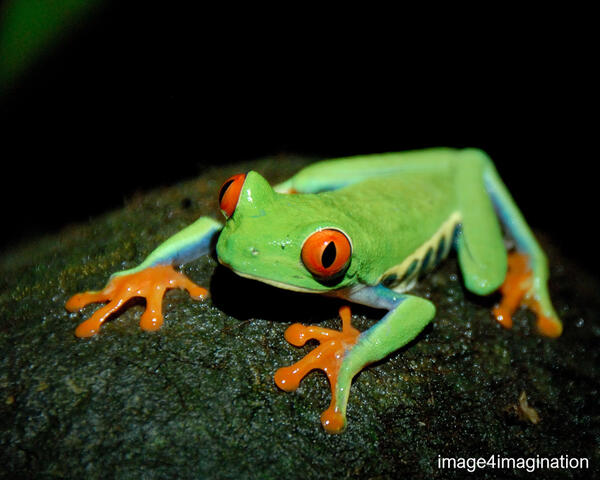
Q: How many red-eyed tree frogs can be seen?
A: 1